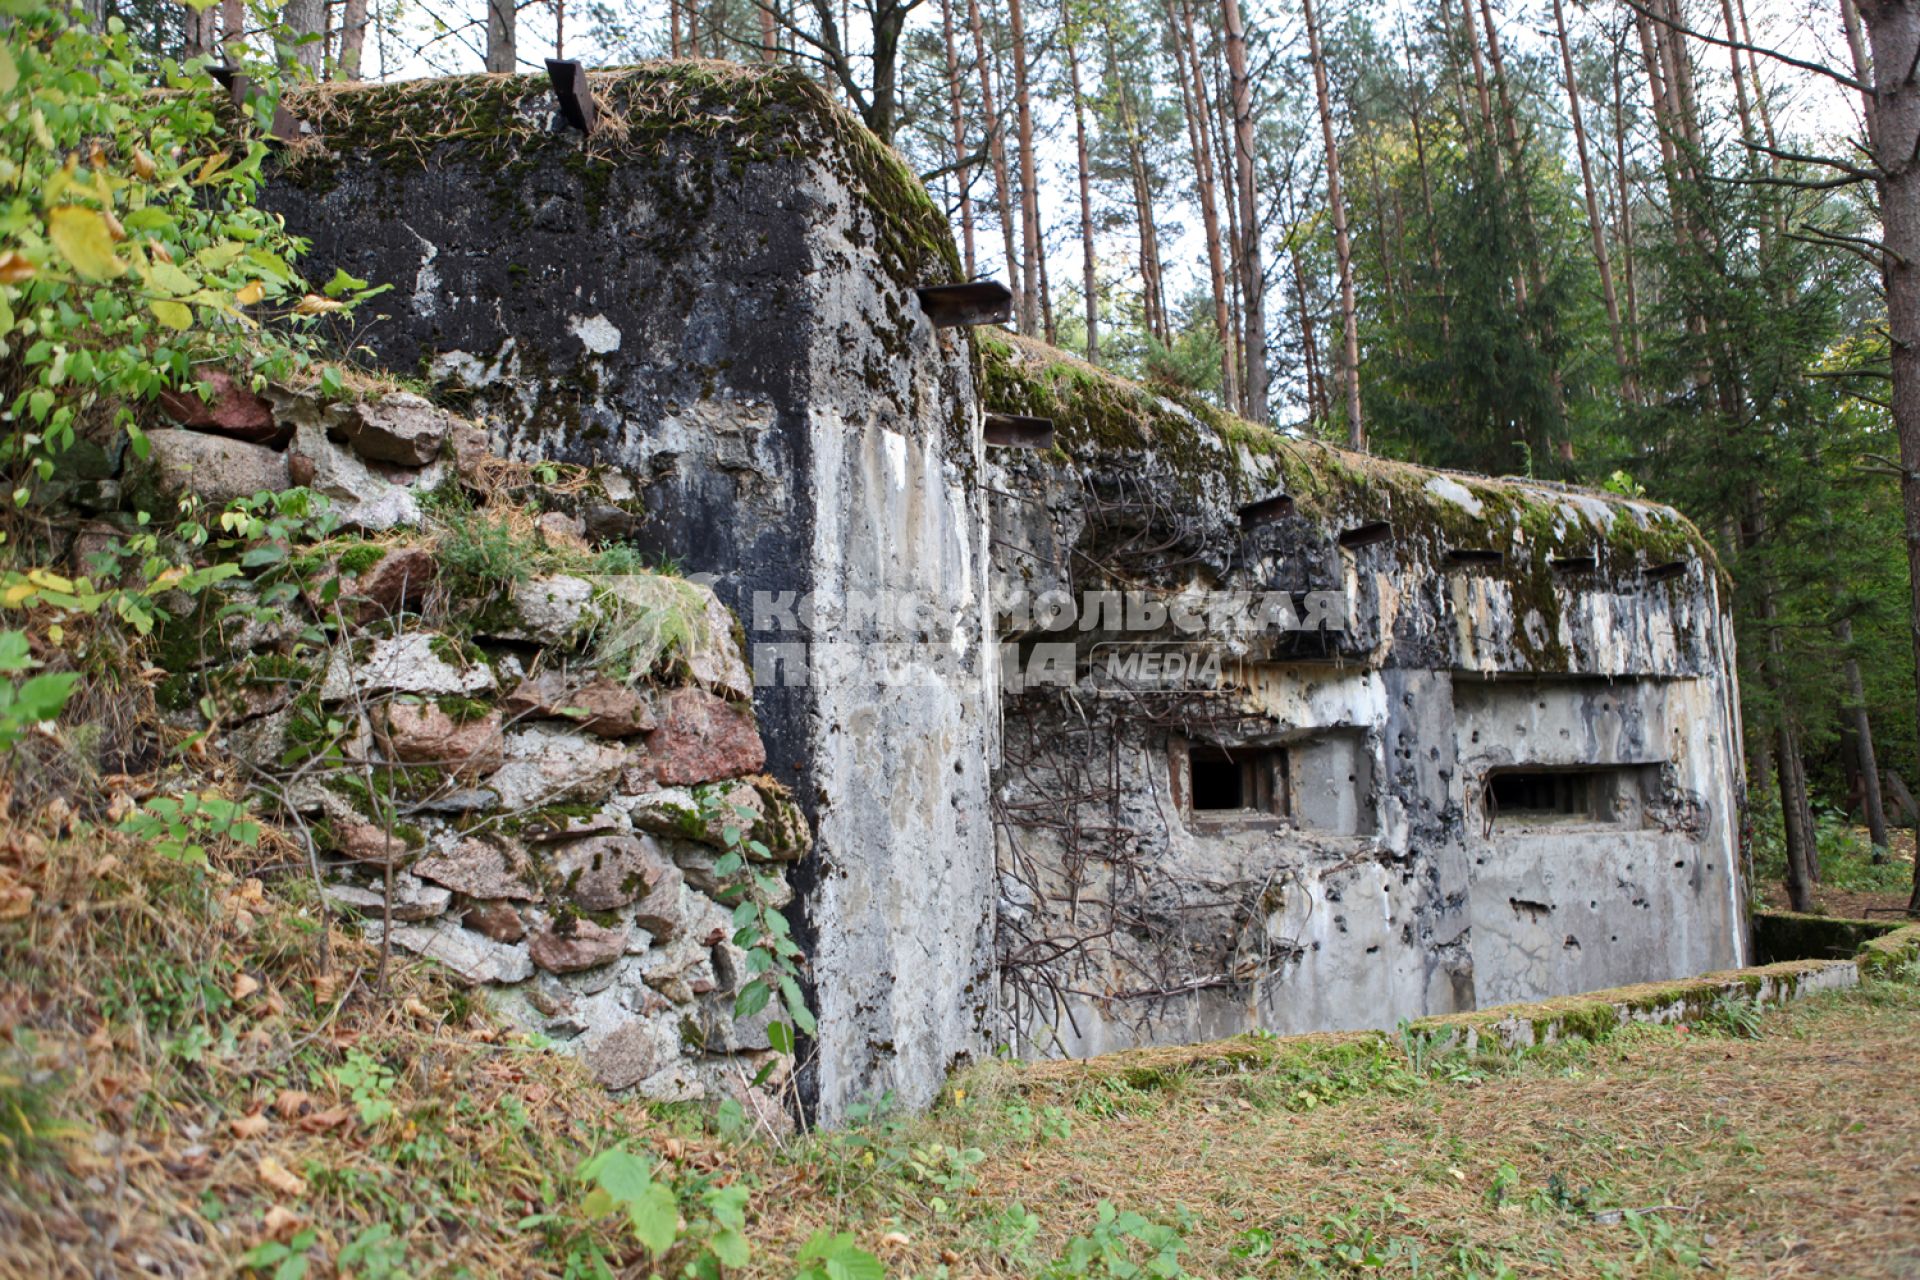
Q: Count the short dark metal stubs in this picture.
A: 9